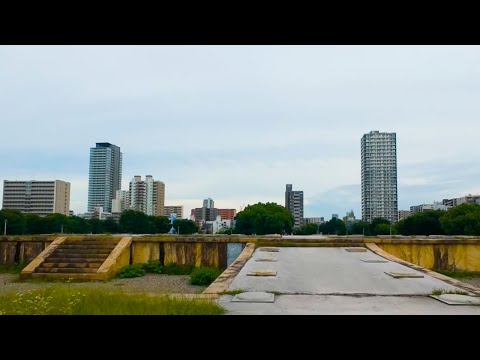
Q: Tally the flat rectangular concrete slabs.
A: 8